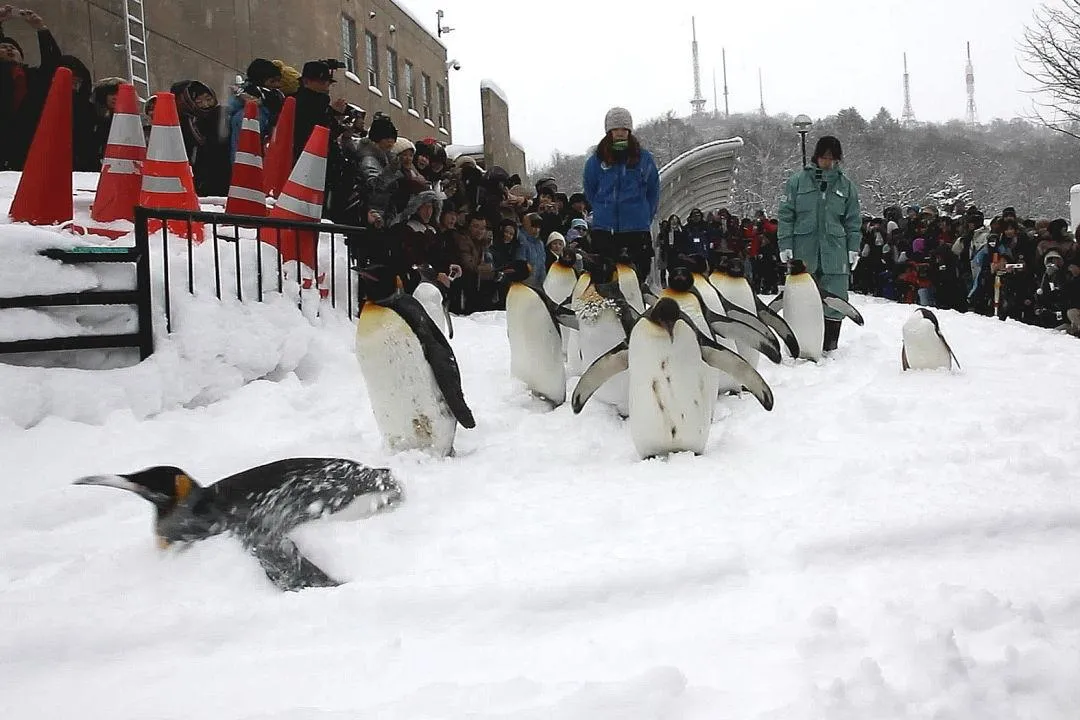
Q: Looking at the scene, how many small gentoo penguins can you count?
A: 2